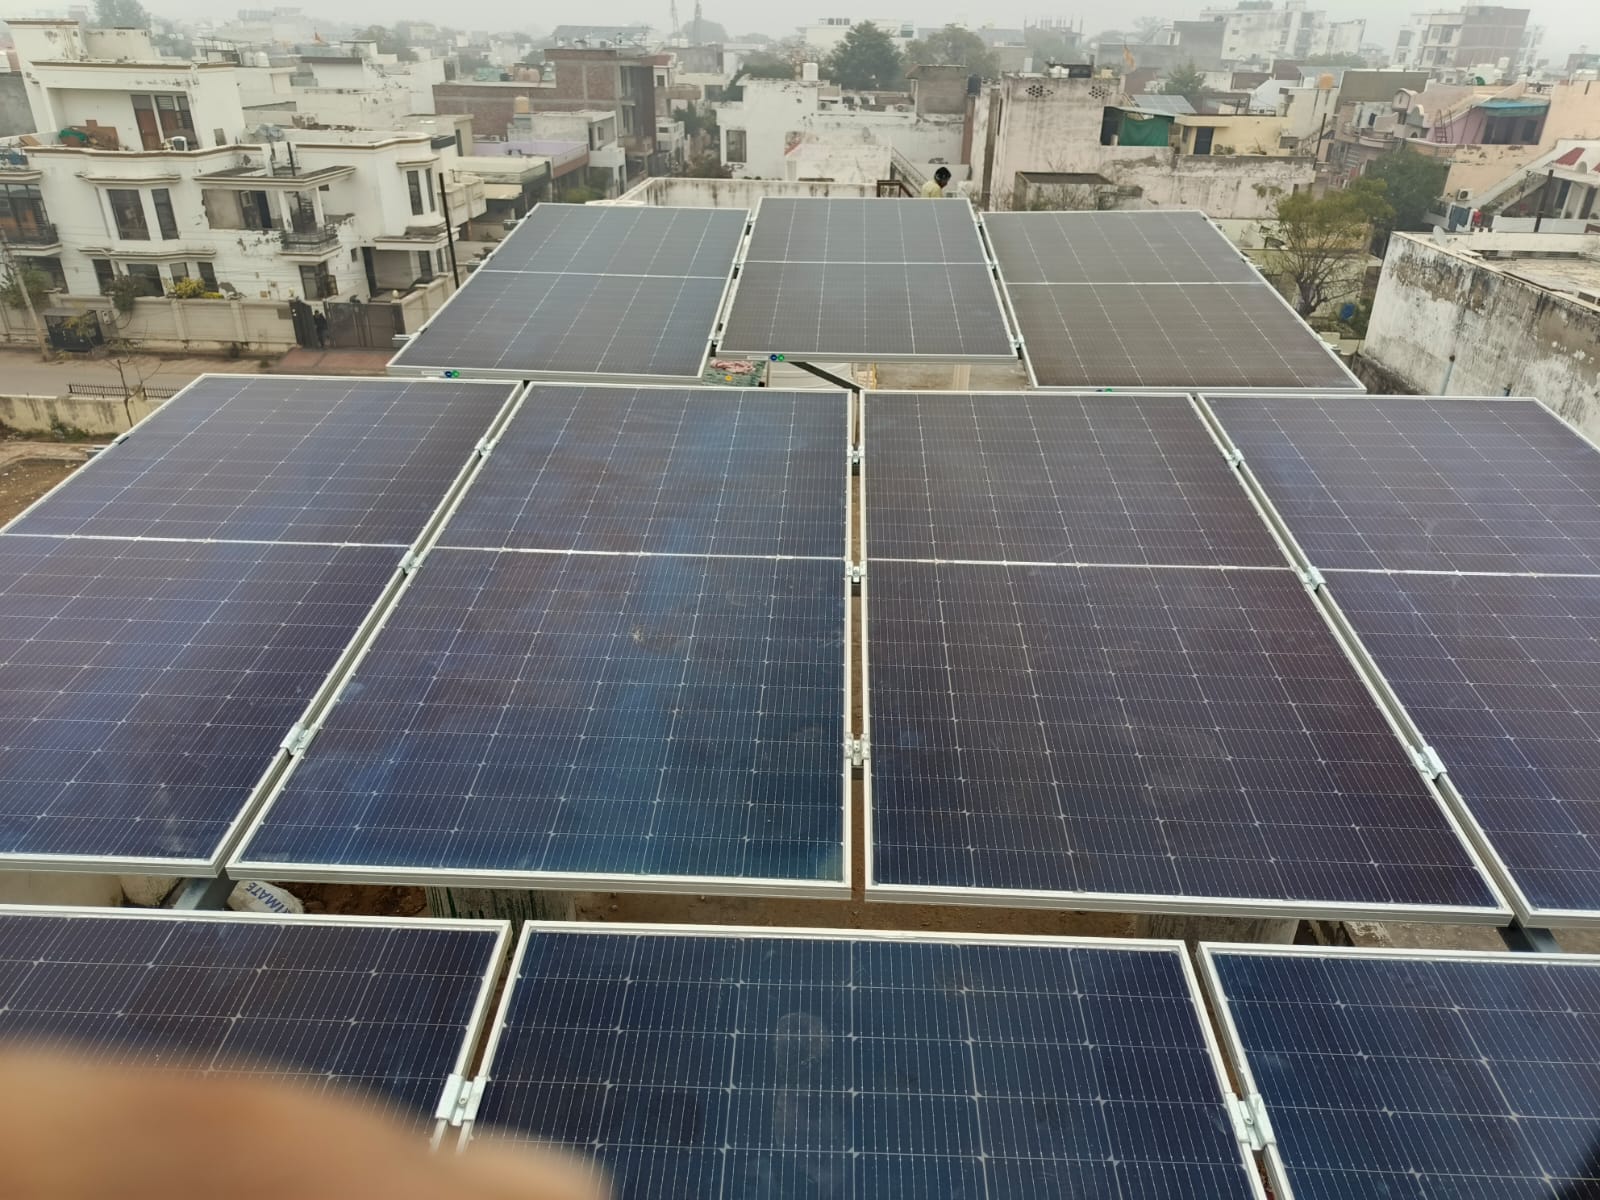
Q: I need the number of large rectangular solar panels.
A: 10